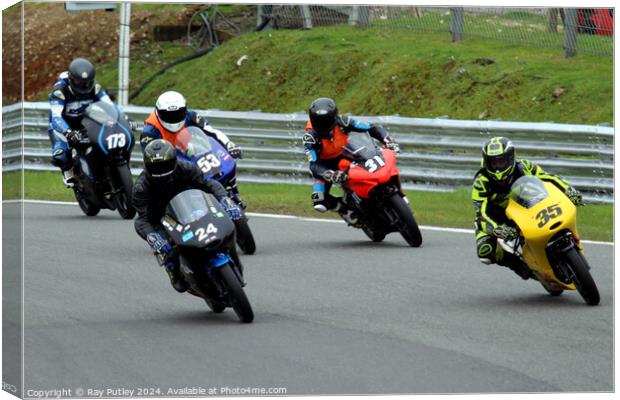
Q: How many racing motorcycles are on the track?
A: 5